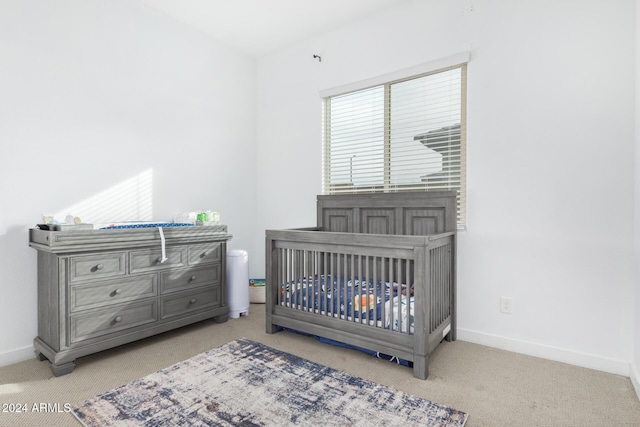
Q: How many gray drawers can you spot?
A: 7